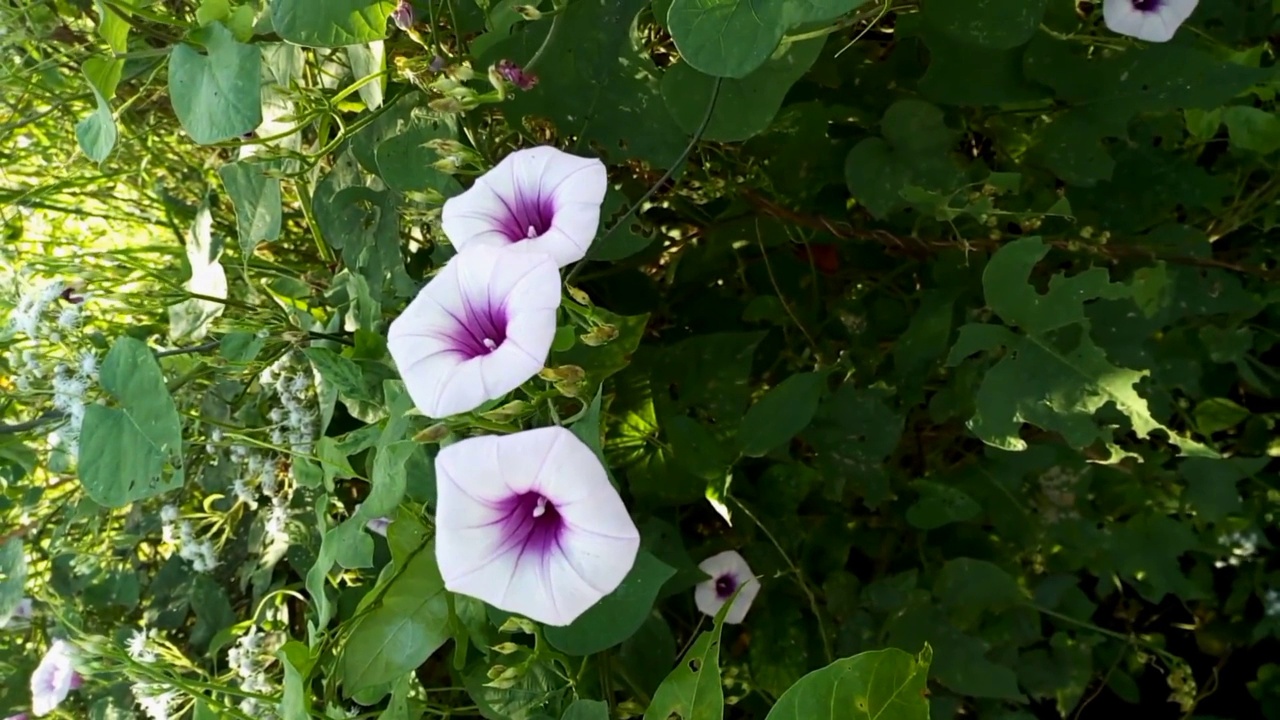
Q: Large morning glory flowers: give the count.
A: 3